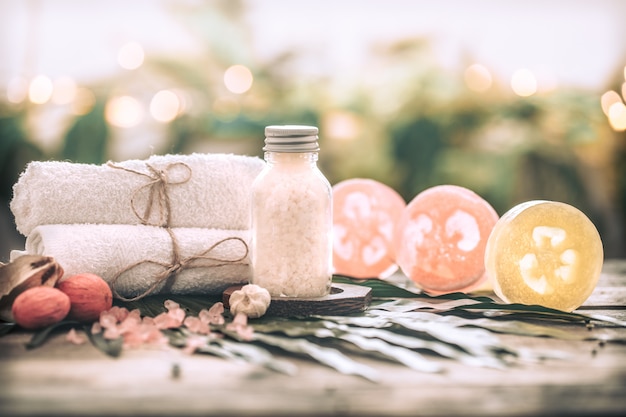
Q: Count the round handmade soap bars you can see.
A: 3